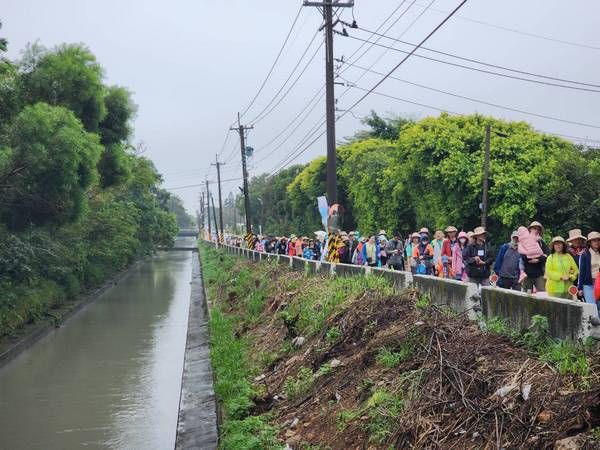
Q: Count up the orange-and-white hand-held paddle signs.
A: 2